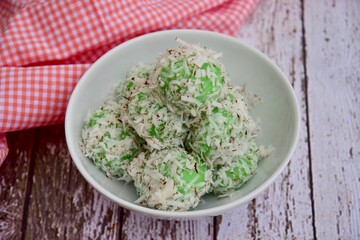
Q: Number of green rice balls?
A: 7